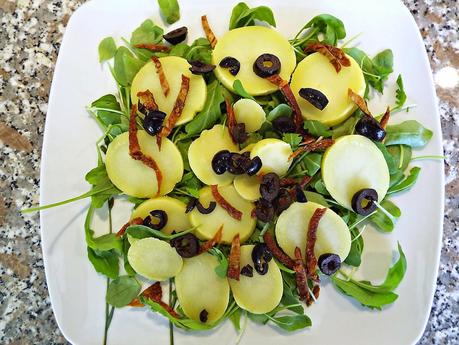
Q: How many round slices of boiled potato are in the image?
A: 15